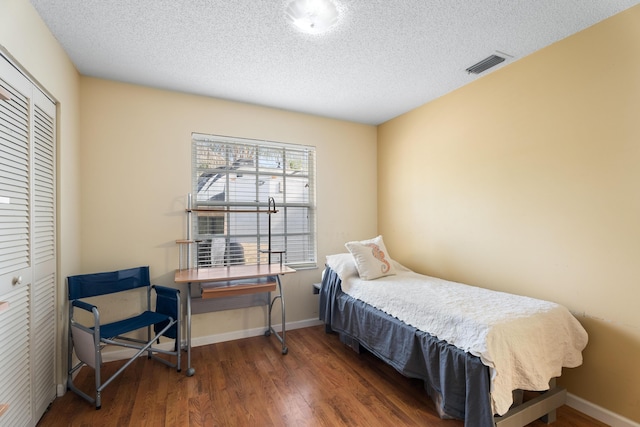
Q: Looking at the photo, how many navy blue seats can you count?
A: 1